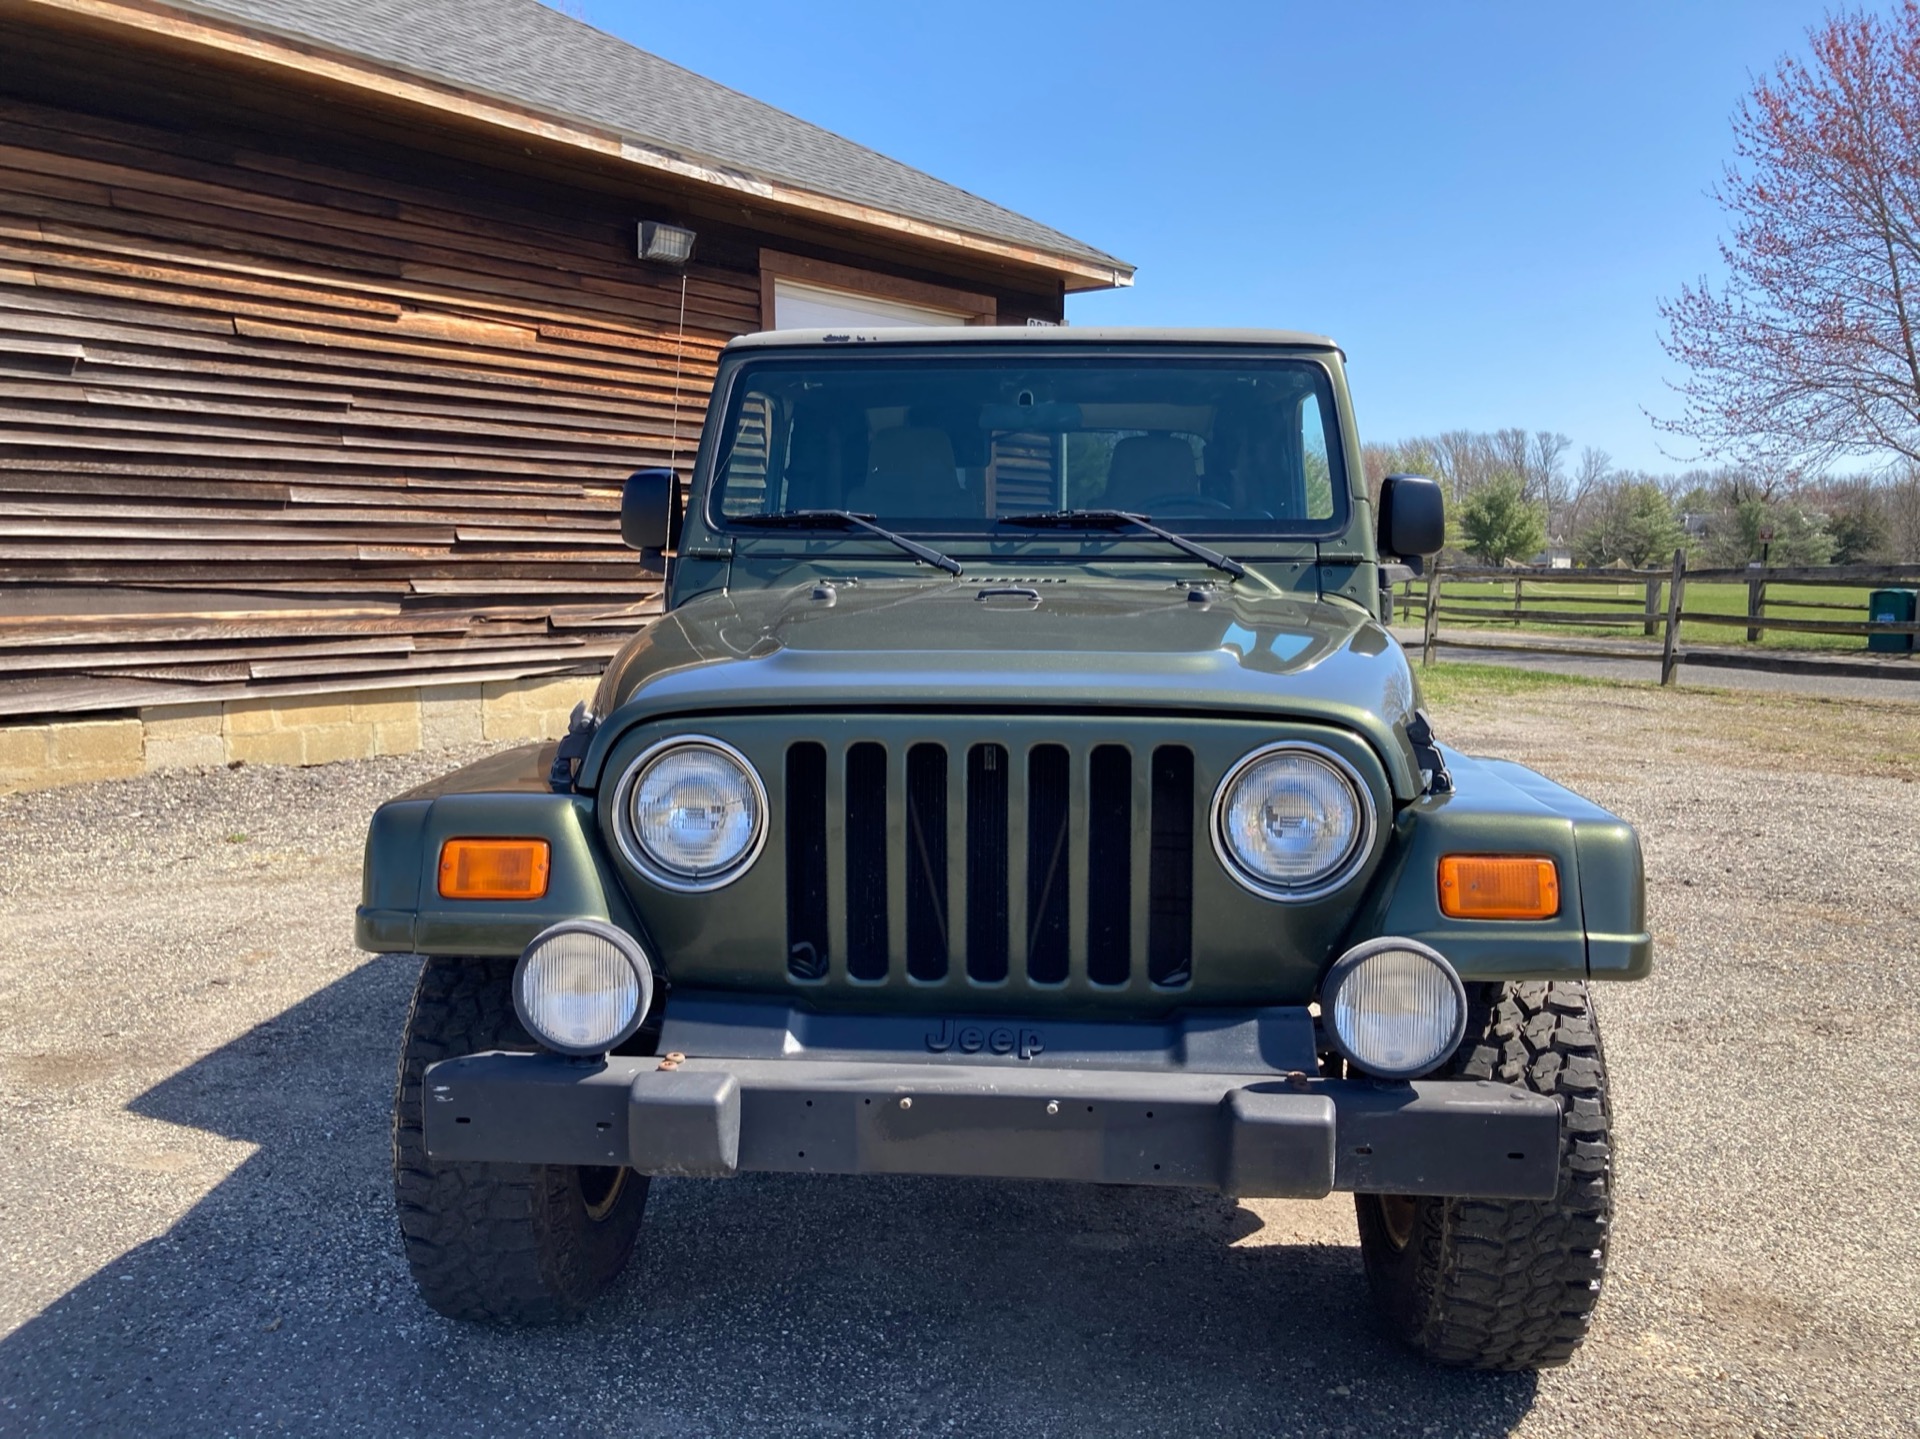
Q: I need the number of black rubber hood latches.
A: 2